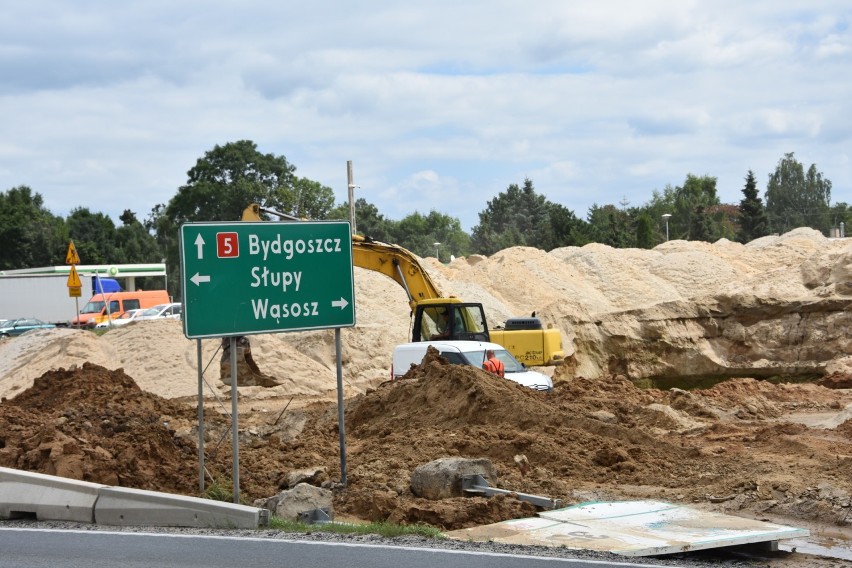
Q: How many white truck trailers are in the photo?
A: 1